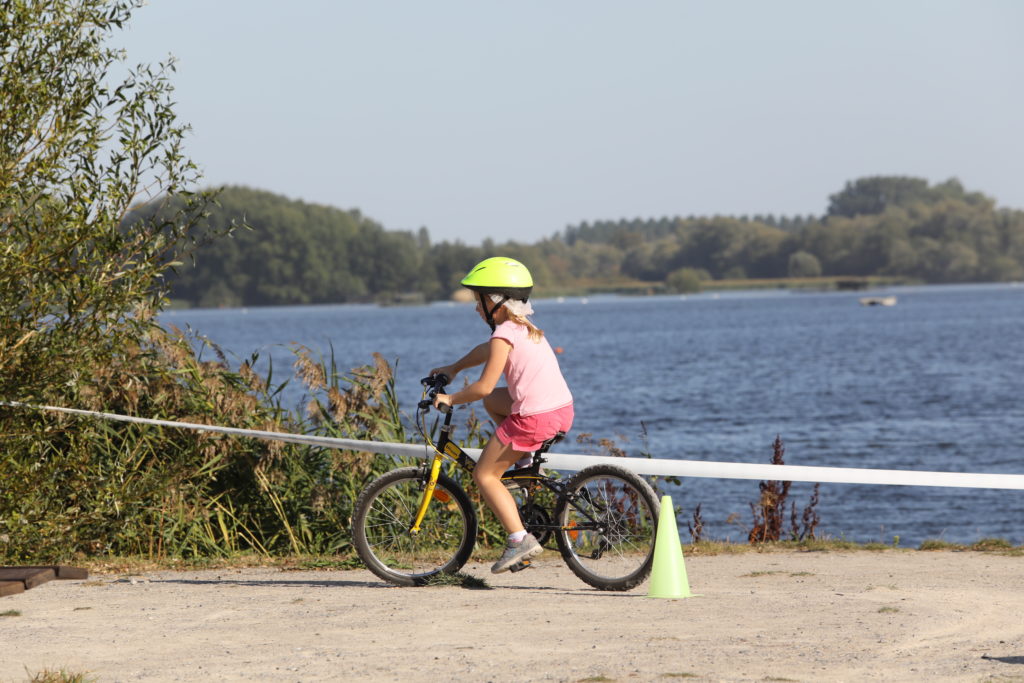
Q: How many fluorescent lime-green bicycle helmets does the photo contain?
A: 1